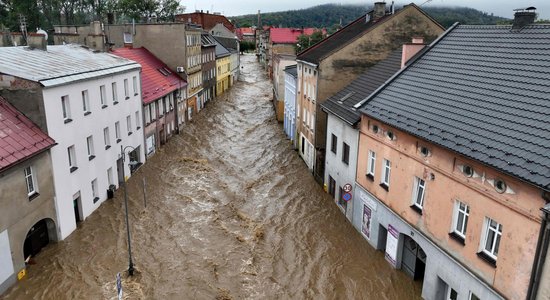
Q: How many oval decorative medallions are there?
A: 5